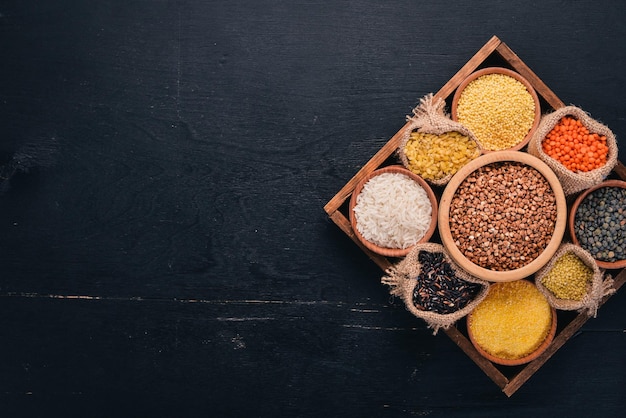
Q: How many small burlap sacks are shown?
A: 4